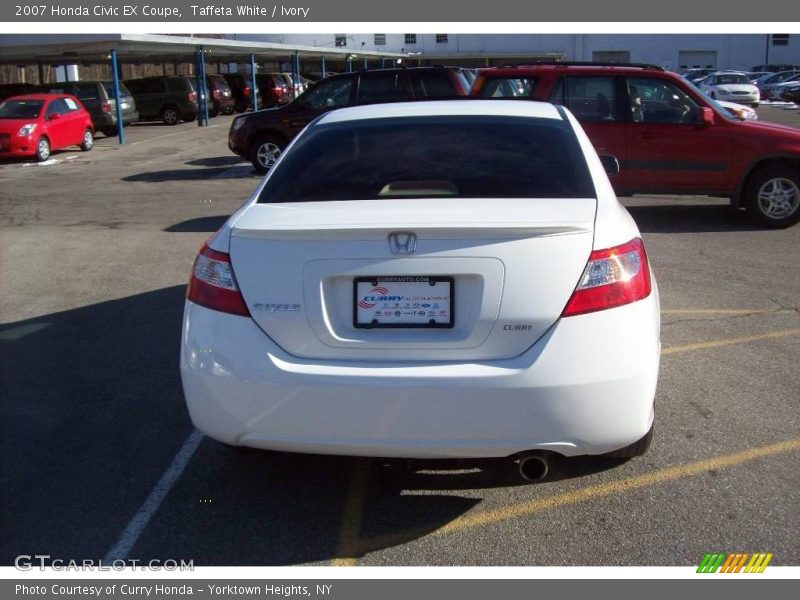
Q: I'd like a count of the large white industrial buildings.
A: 1